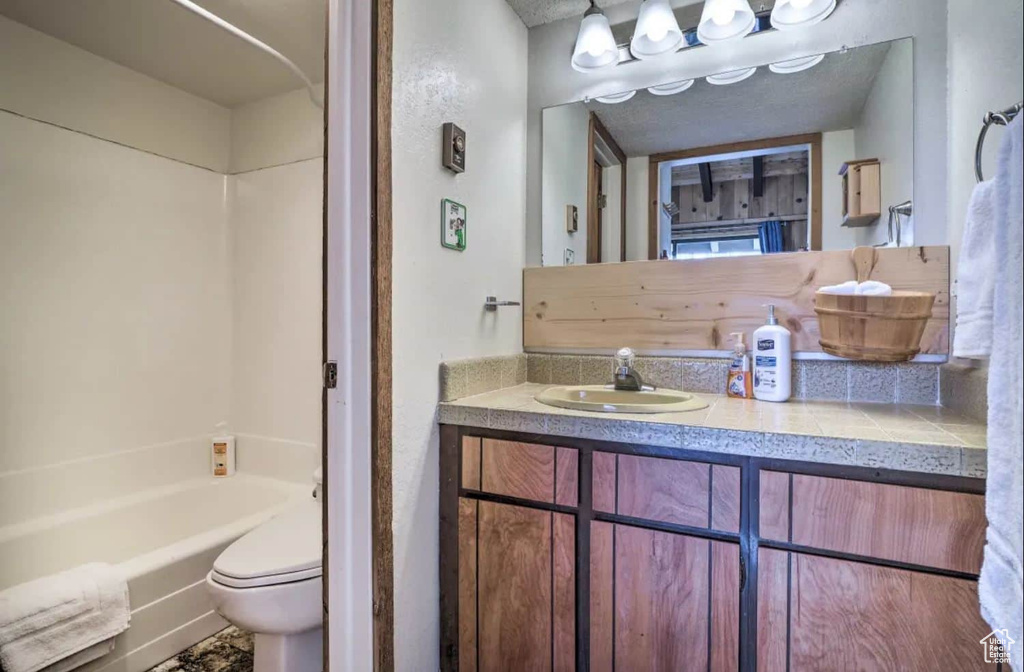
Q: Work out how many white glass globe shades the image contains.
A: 4